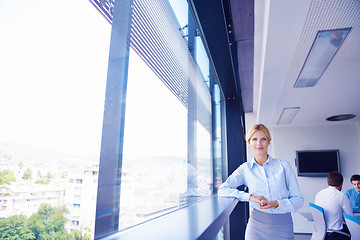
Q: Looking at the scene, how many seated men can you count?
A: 2